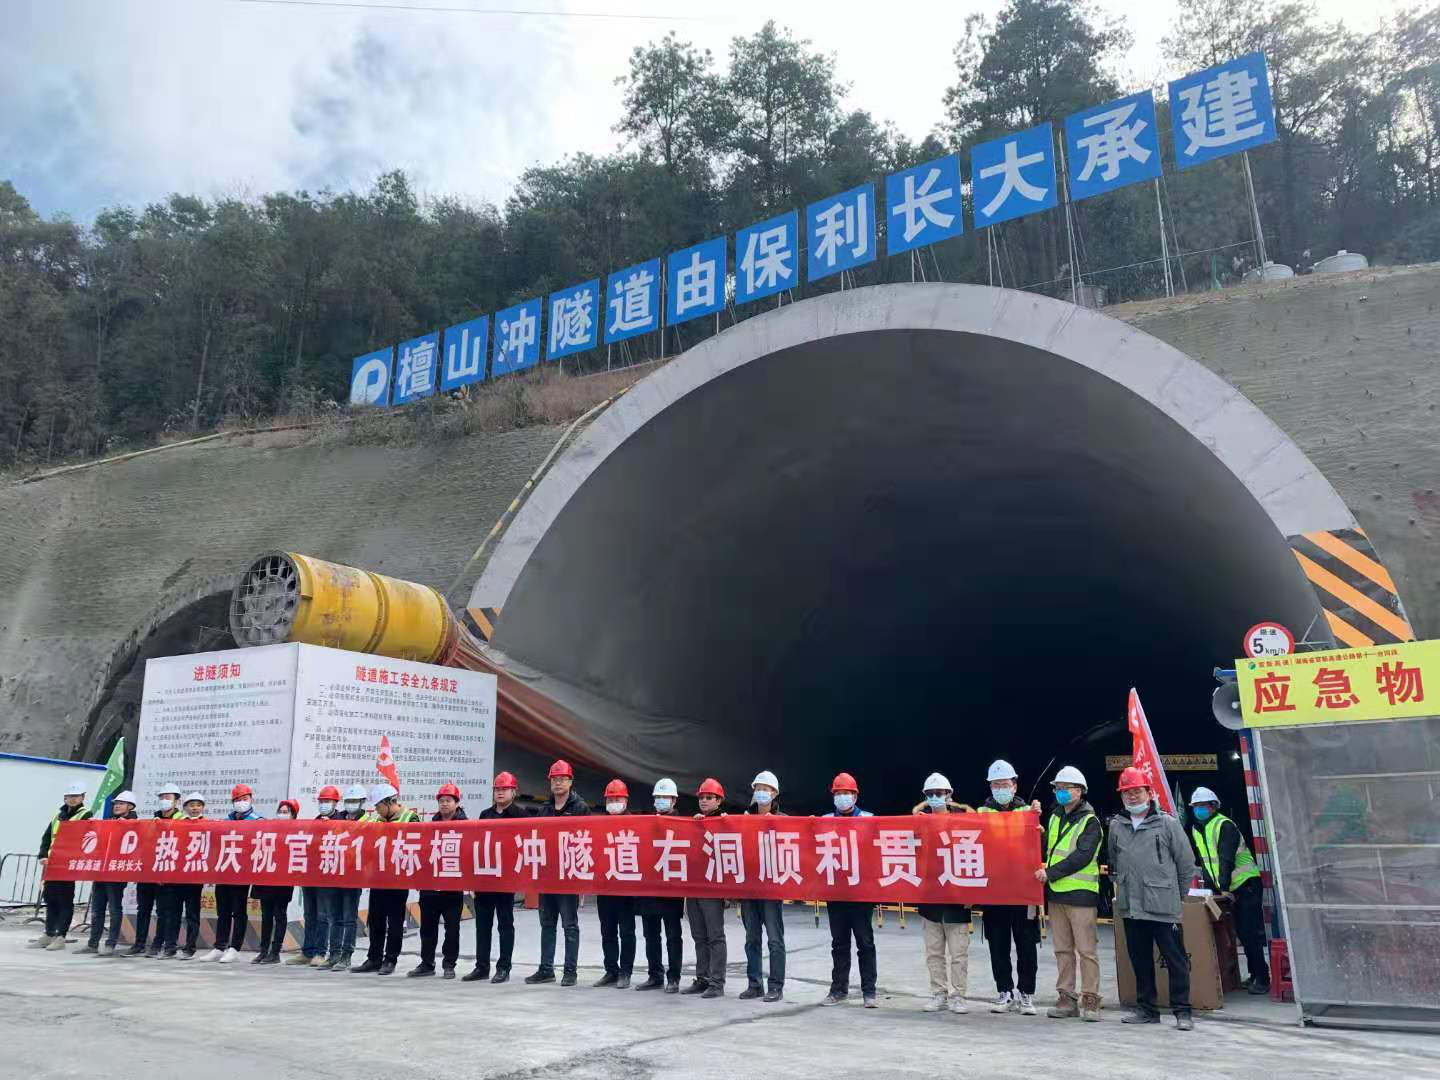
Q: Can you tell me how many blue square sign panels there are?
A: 13